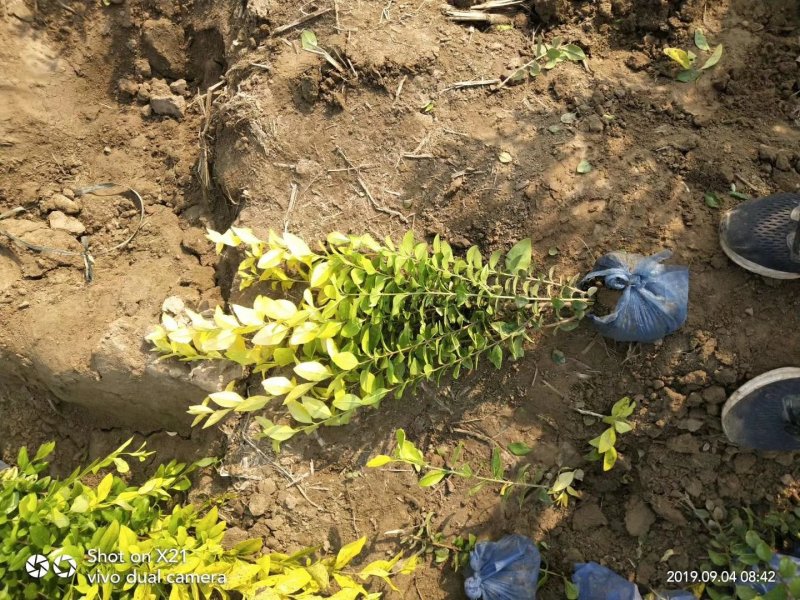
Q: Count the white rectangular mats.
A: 0